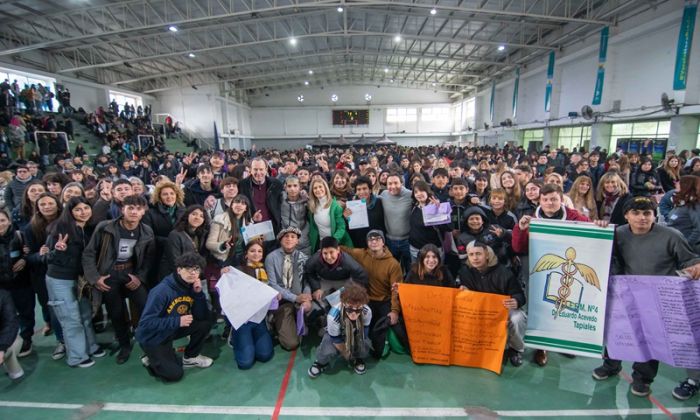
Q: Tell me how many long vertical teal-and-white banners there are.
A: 5